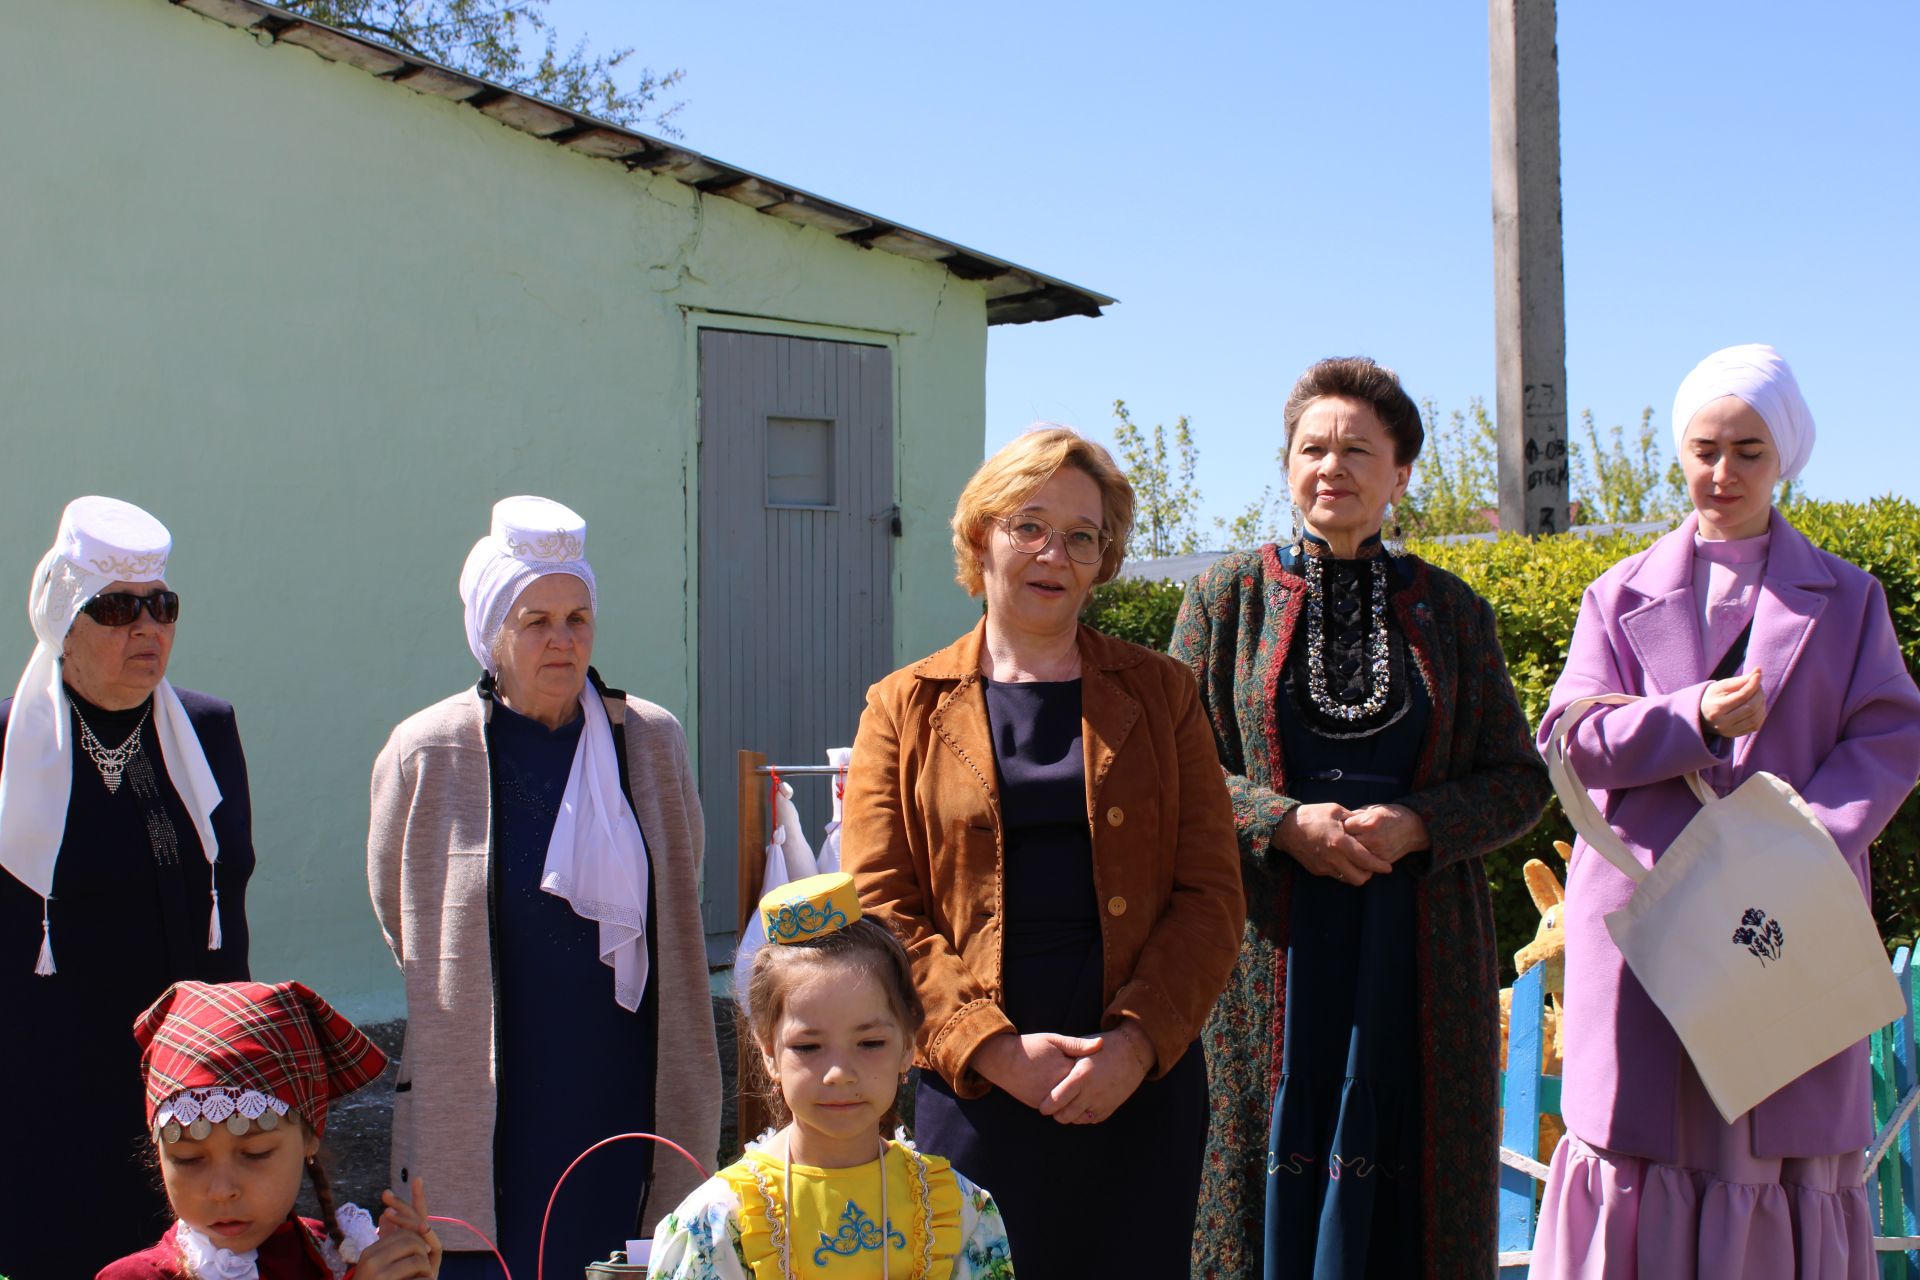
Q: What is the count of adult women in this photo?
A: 5